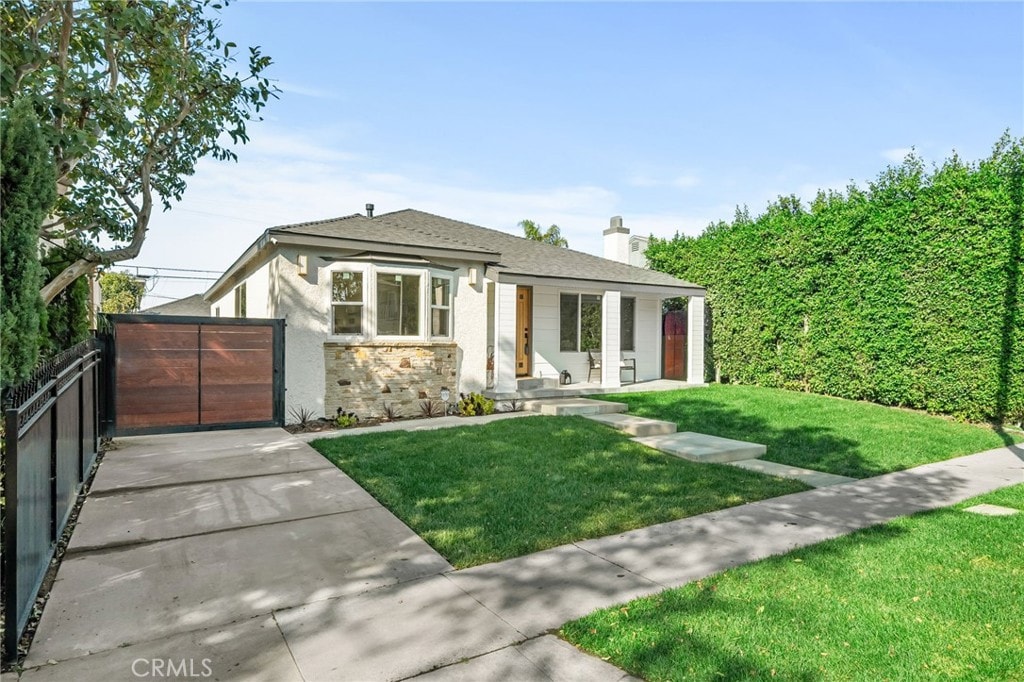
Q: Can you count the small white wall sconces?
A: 2